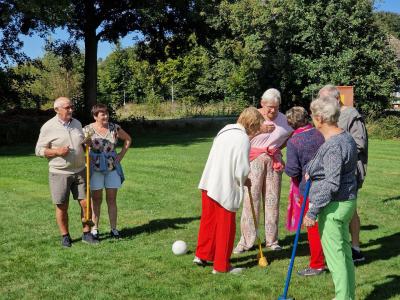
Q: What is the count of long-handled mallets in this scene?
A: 3